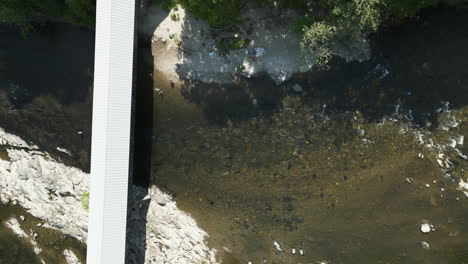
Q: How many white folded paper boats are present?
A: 0